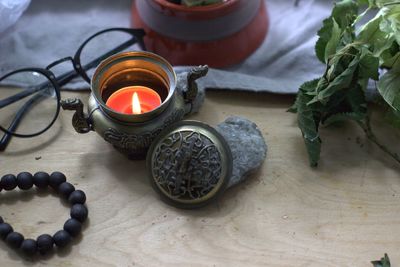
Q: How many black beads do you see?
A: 15